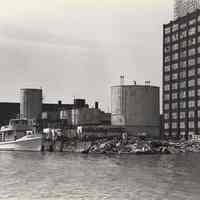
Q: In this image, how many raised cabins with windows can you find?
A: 1